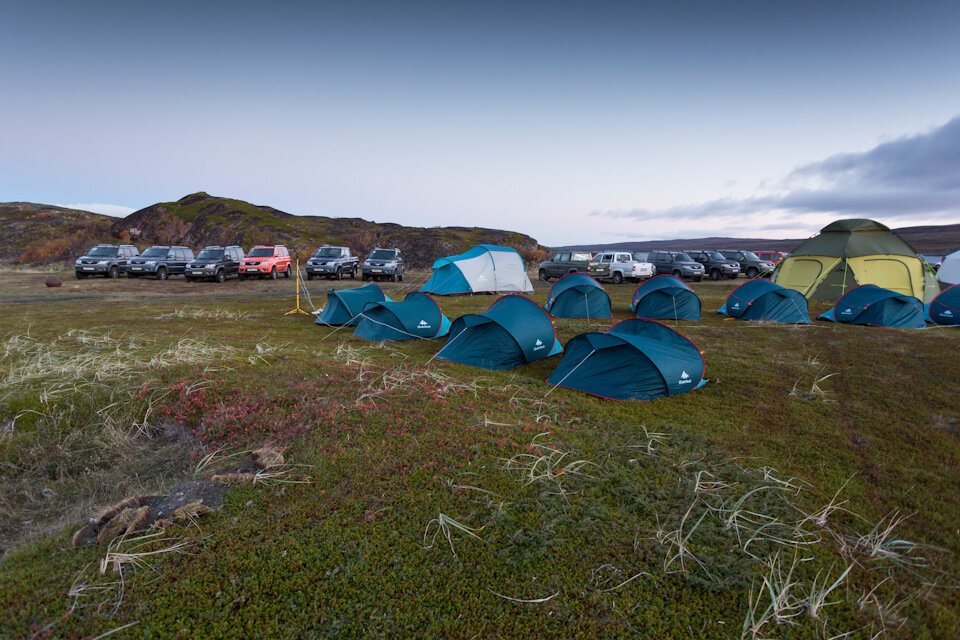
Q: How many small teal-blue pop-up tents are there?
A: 9